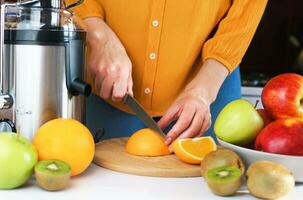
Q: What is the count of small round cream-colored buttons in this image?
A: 3